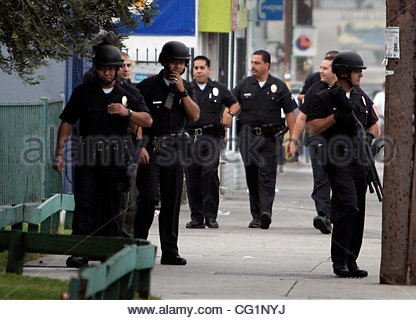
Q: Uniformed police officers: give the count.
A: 8